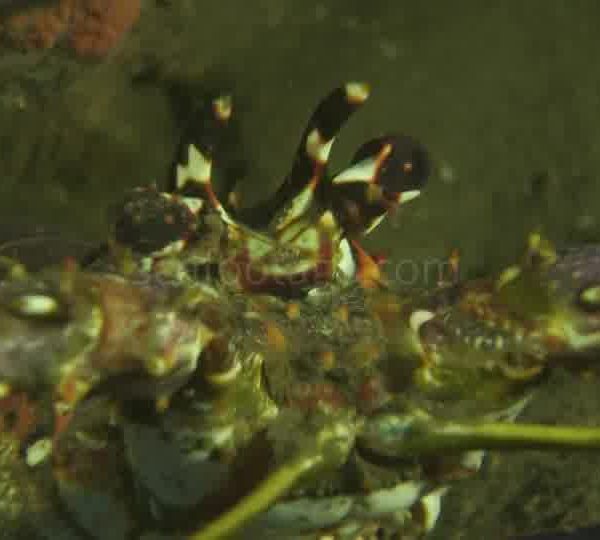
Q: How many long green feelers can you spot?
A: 2